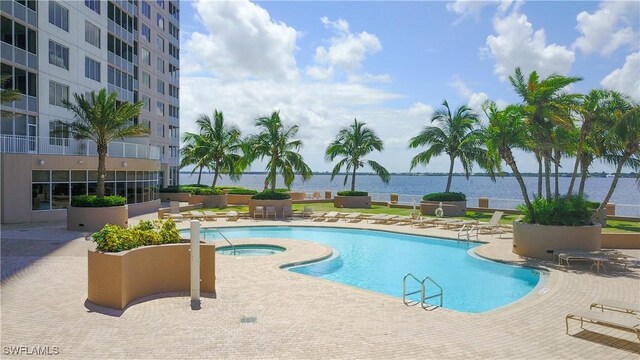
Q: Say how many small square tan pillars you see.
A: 4